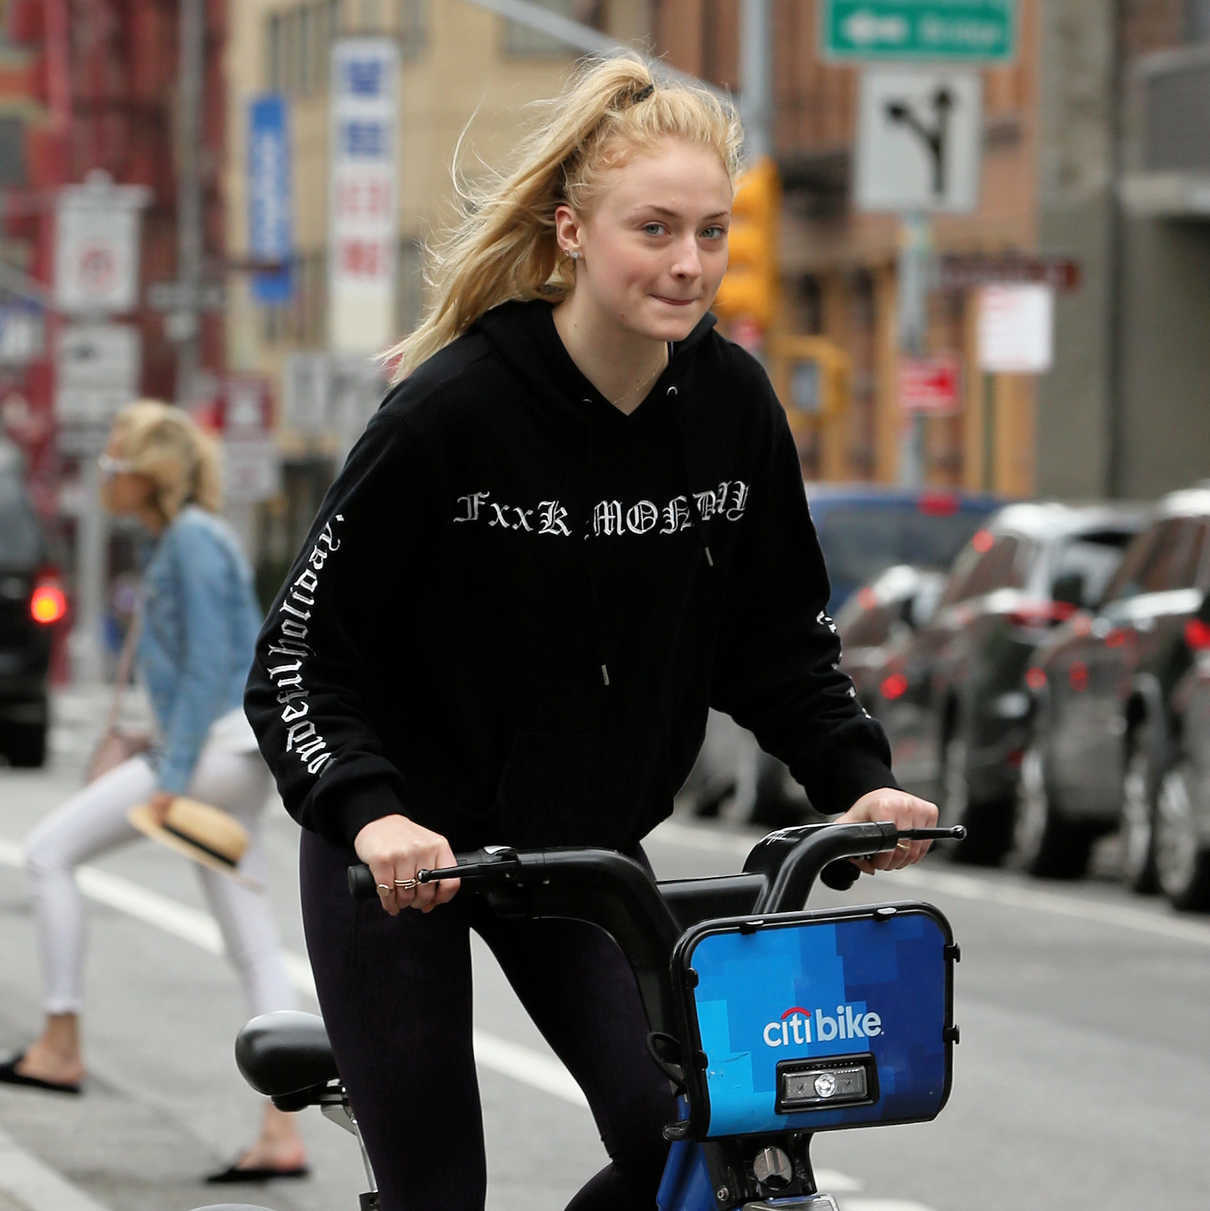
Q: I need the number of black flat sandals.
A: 2